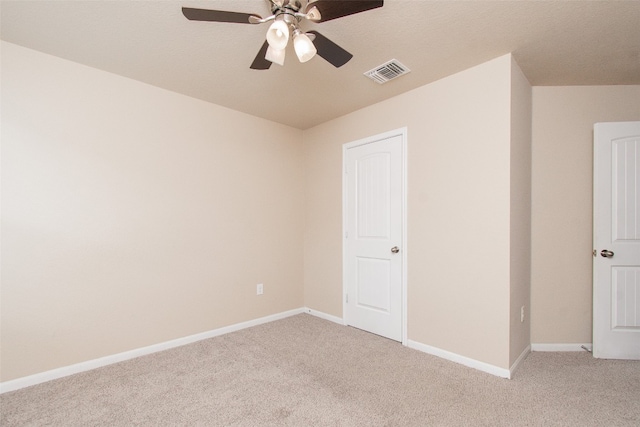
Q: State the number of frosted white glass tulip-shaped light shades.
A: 3